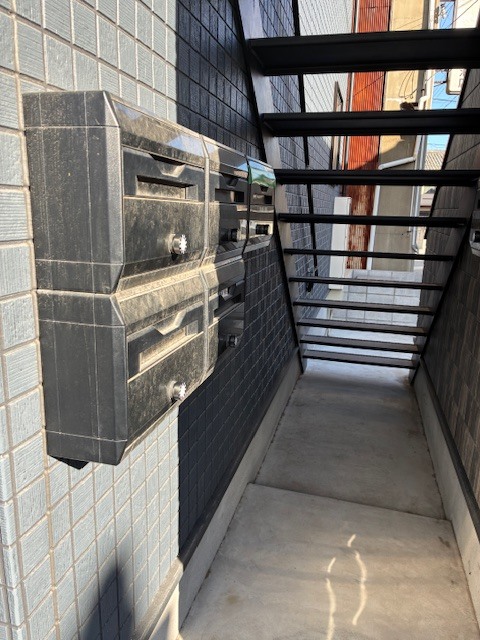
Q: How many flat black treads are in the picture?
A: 10